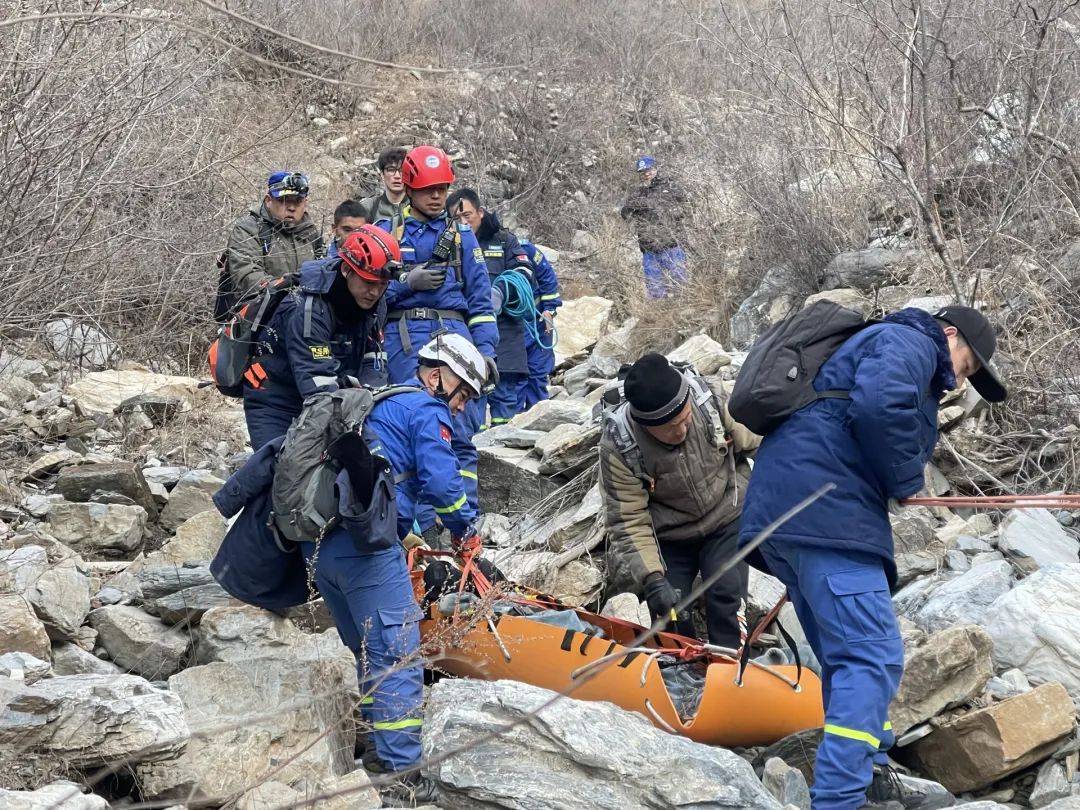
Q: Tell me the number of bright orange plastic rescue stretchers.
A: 1